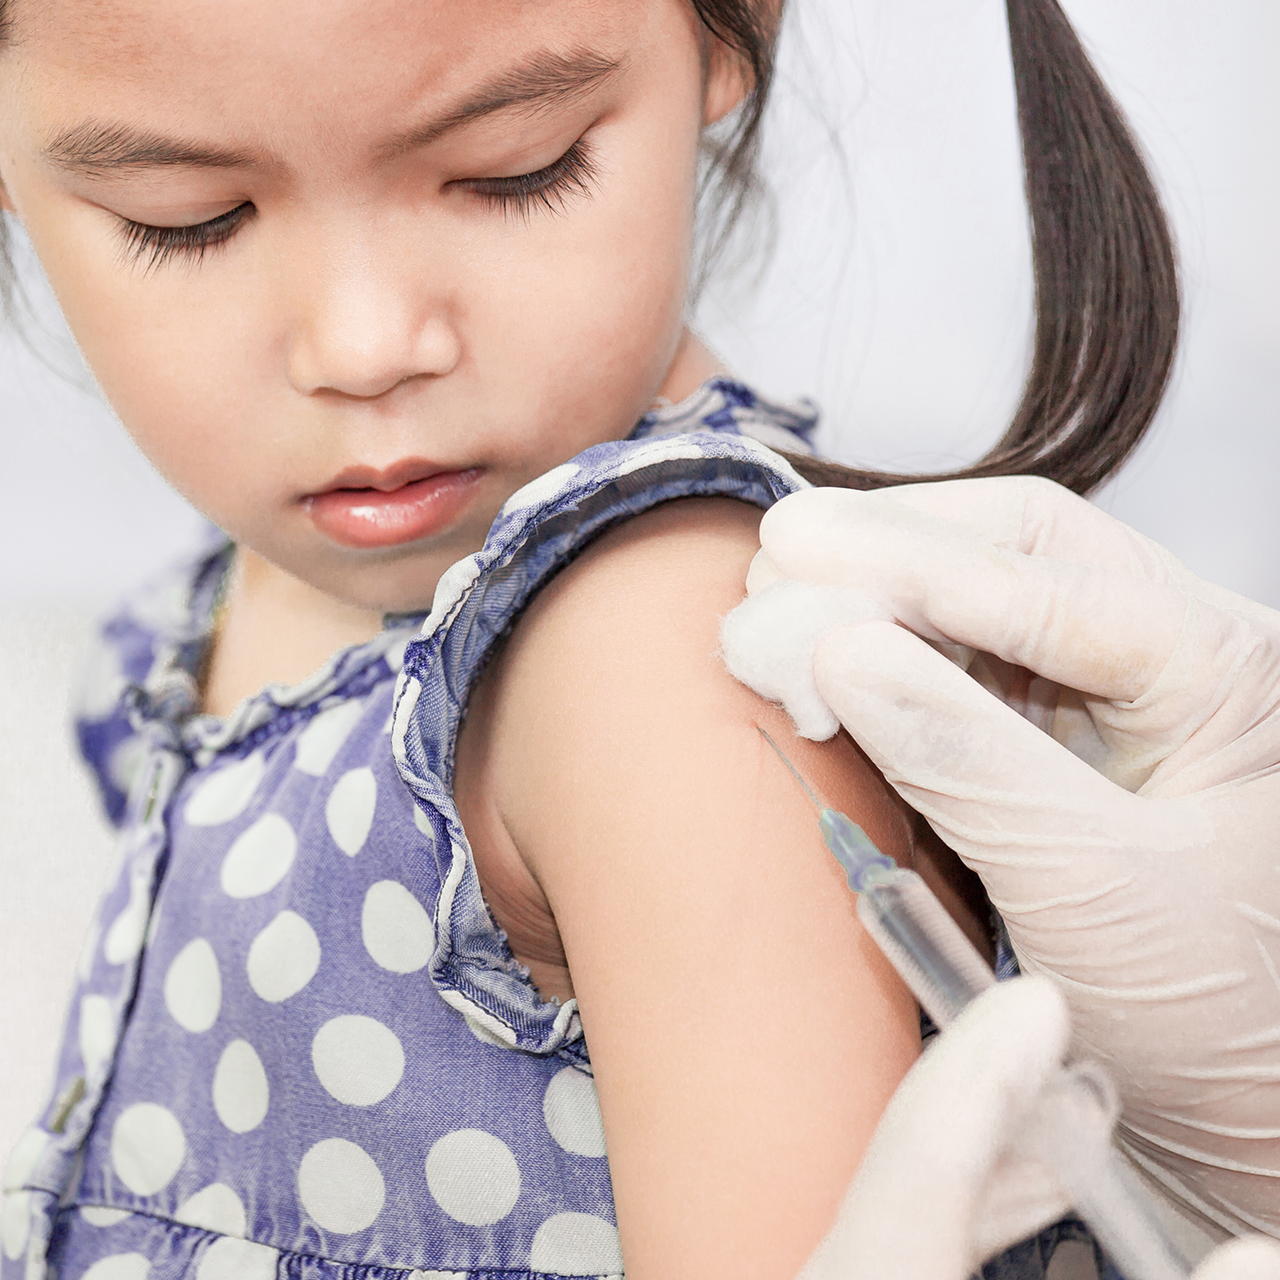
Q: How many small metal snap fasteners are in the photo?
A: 2